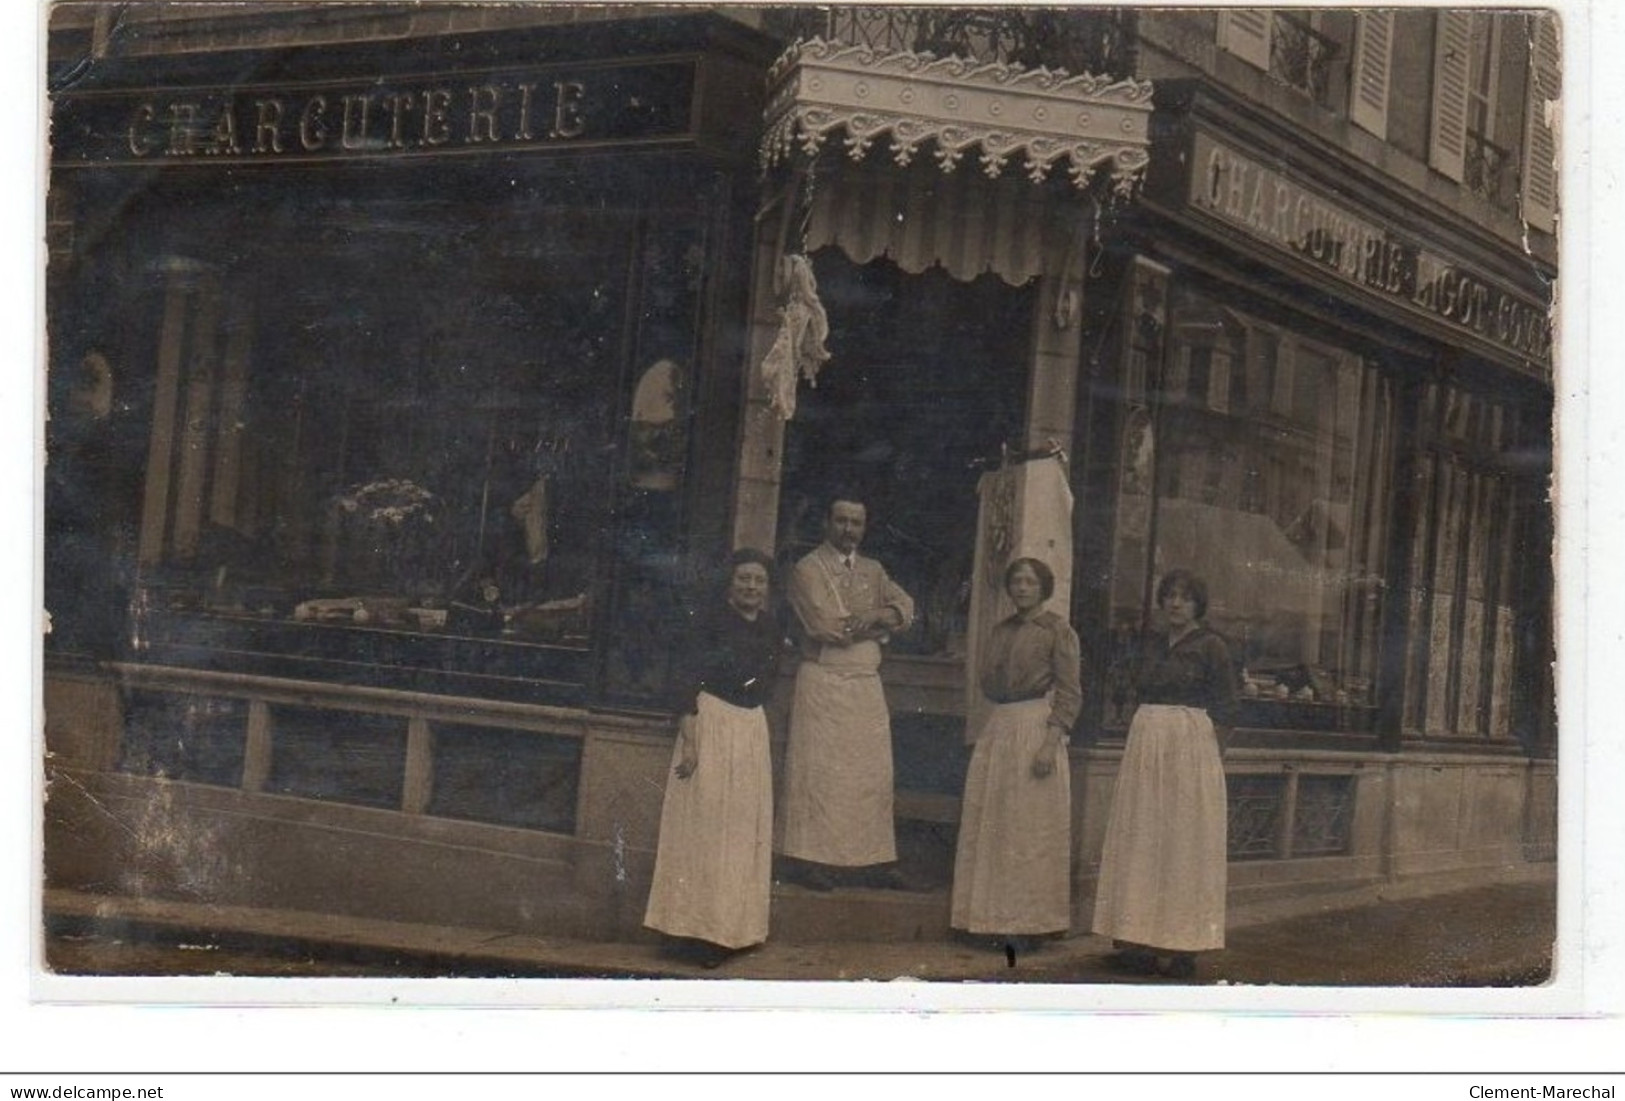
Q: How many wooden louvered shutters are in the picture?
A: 4